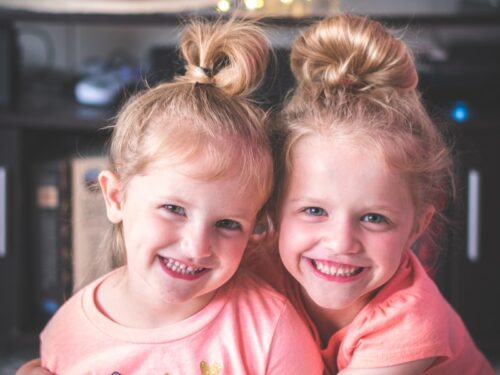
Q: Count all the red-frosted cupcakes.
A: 0